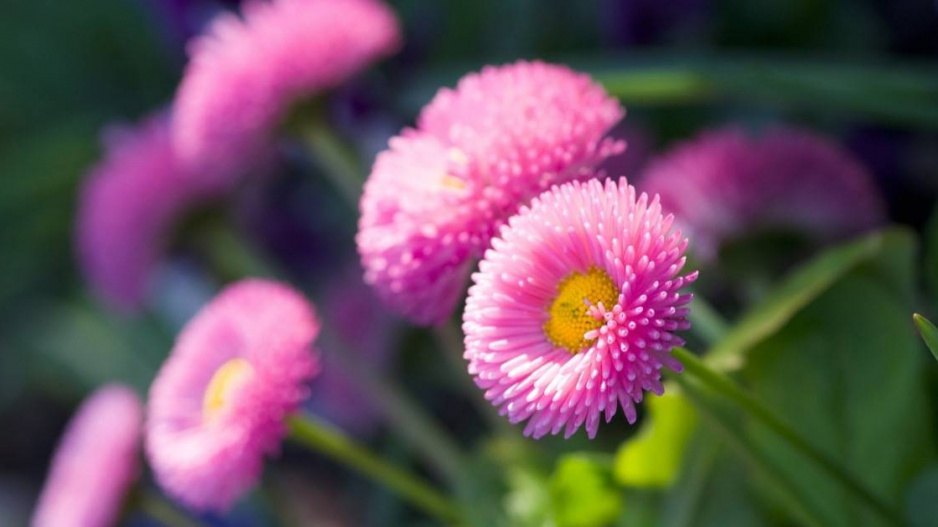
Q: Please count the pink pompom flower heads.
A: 7